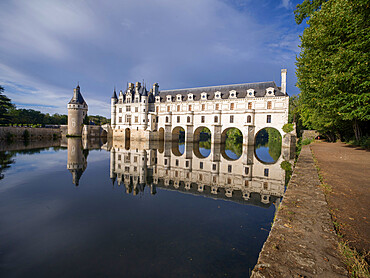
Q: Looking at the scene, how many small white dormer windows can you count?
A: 9